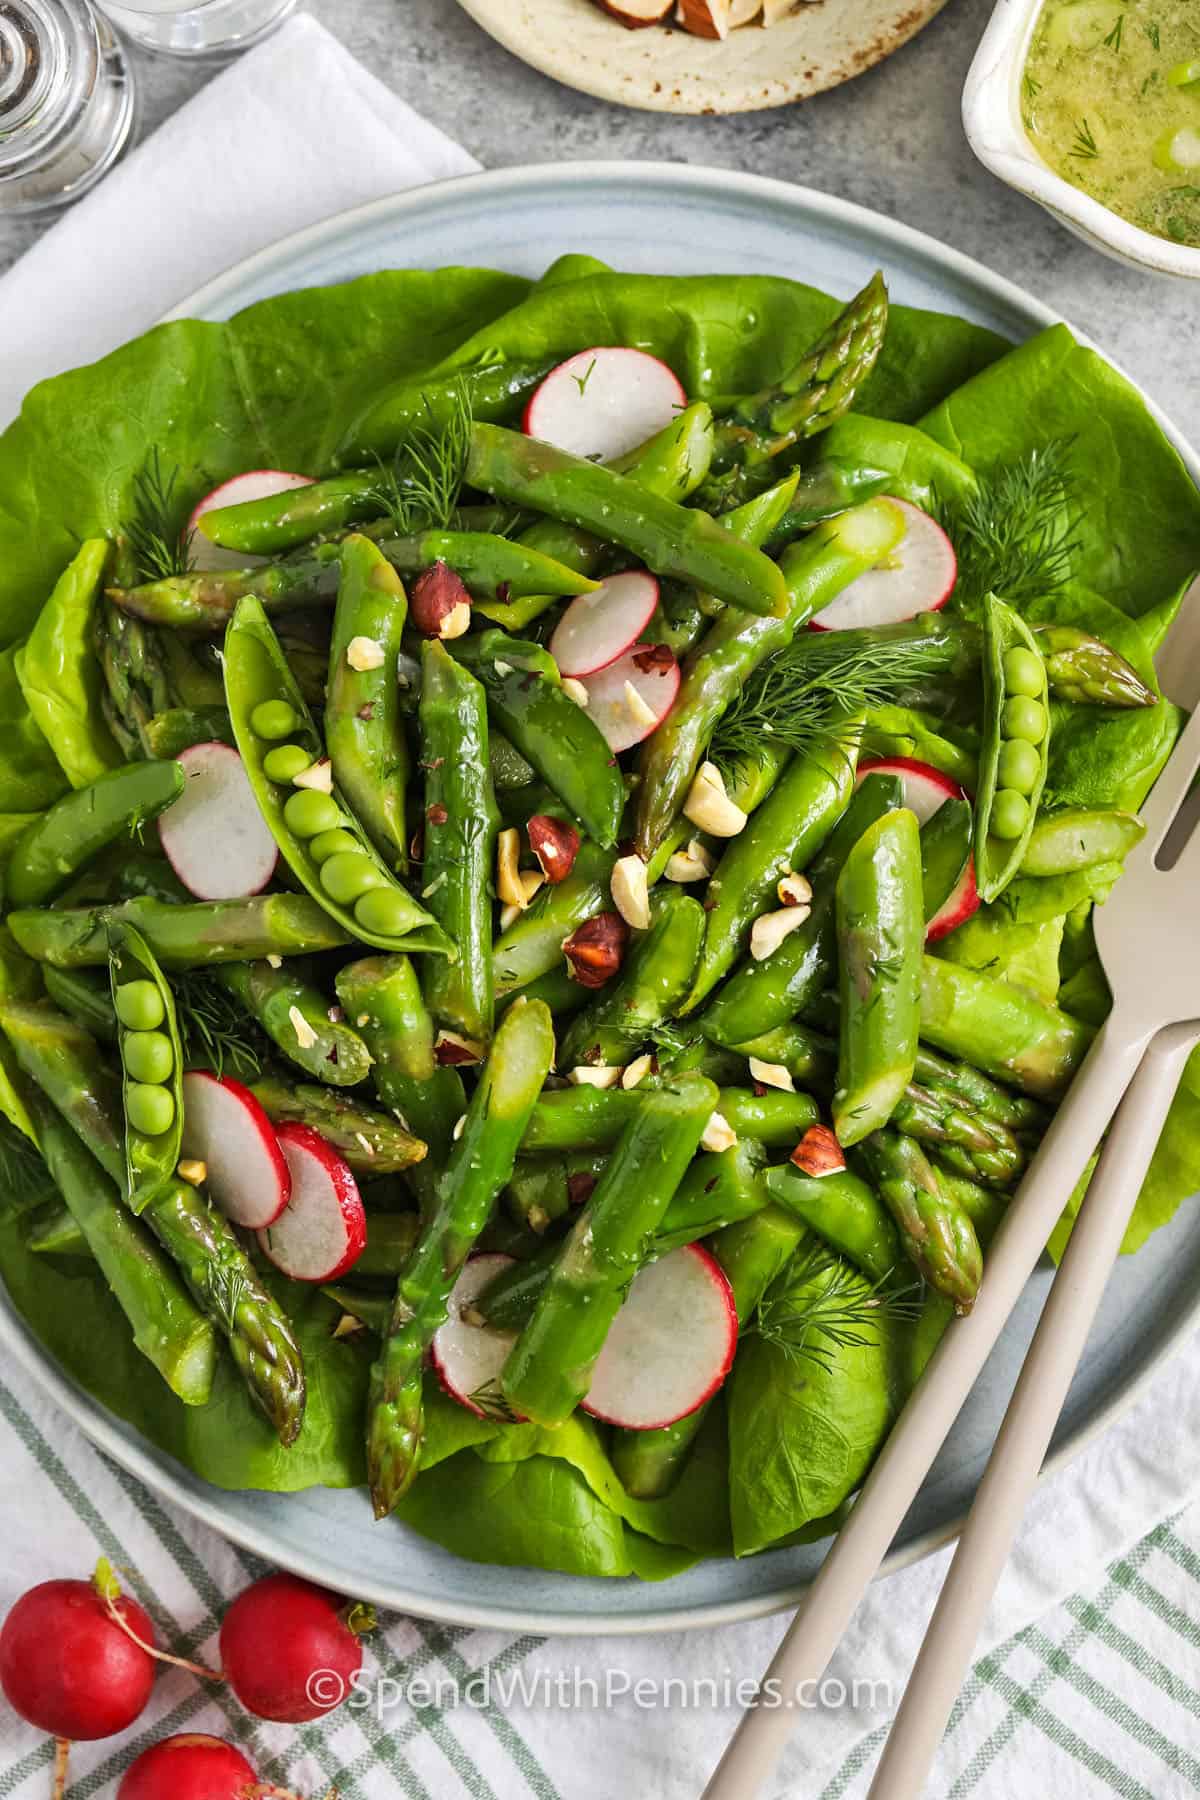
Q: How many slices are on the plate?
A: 11